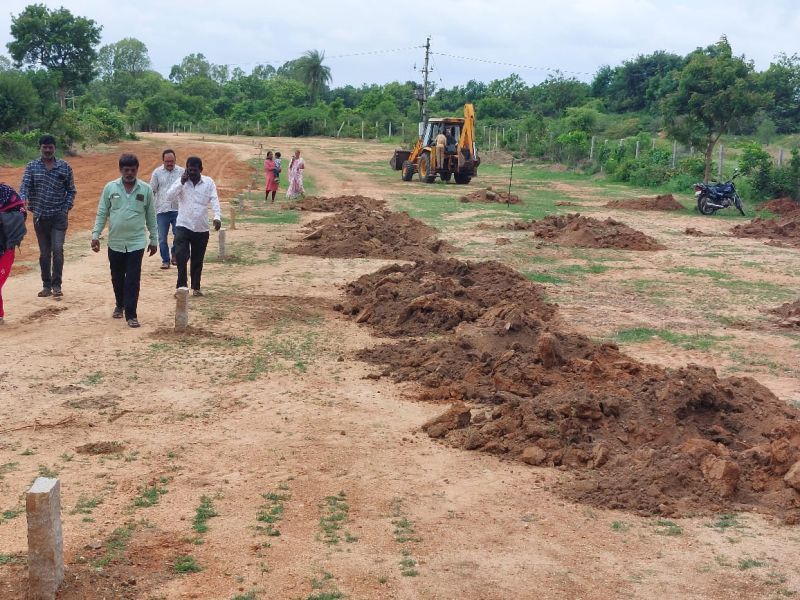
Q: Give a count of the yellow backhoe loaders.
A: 1